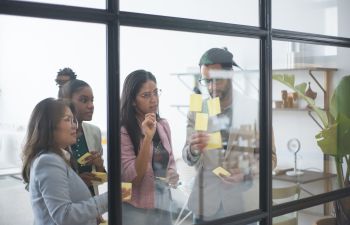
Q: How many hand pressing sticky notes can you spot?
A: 1